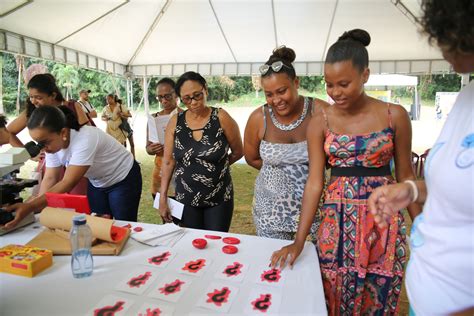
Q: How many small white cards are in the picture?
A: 10